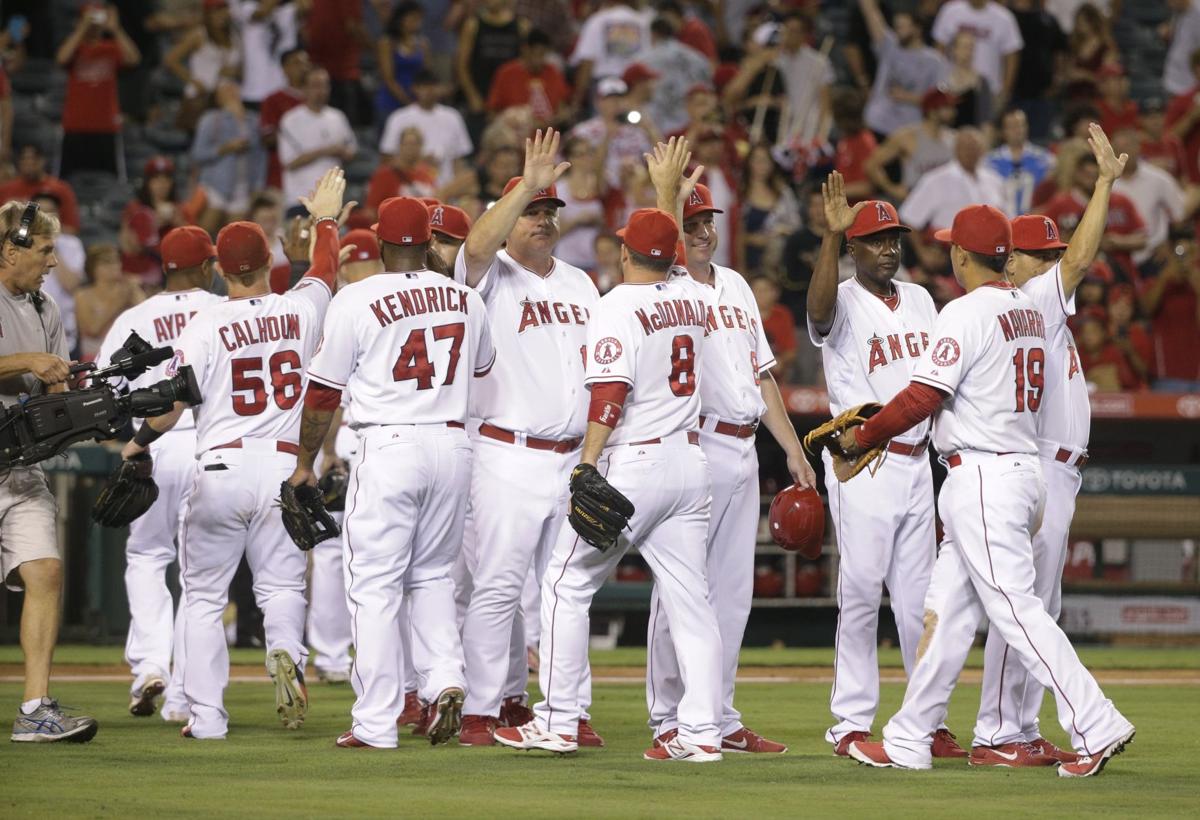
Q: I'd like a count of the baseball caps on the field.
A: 11